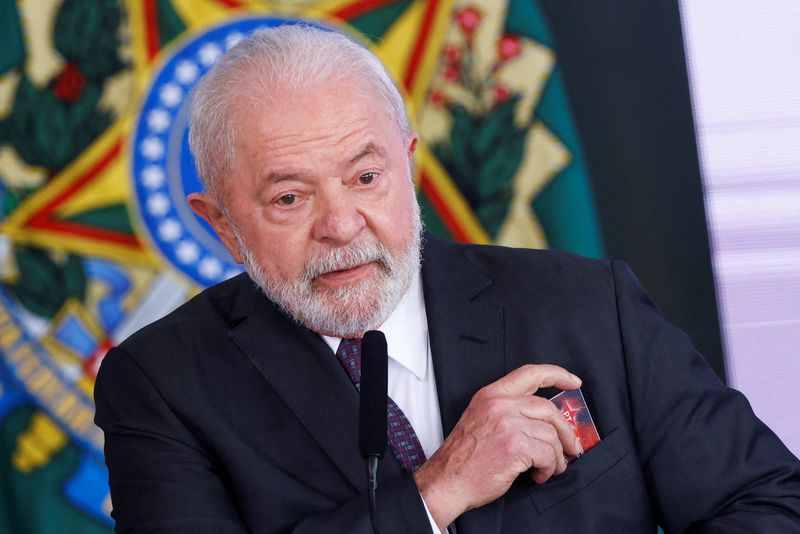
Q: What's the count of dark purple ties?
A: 1